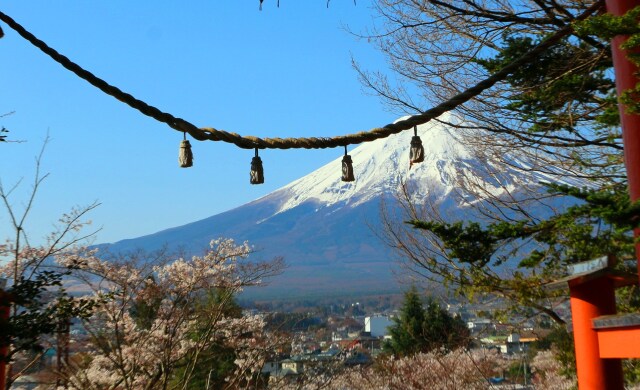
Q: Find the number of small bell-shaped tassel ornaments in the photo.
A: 4